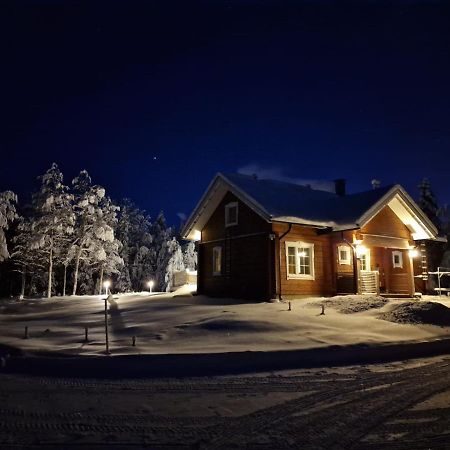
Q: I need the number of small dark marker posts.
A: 5